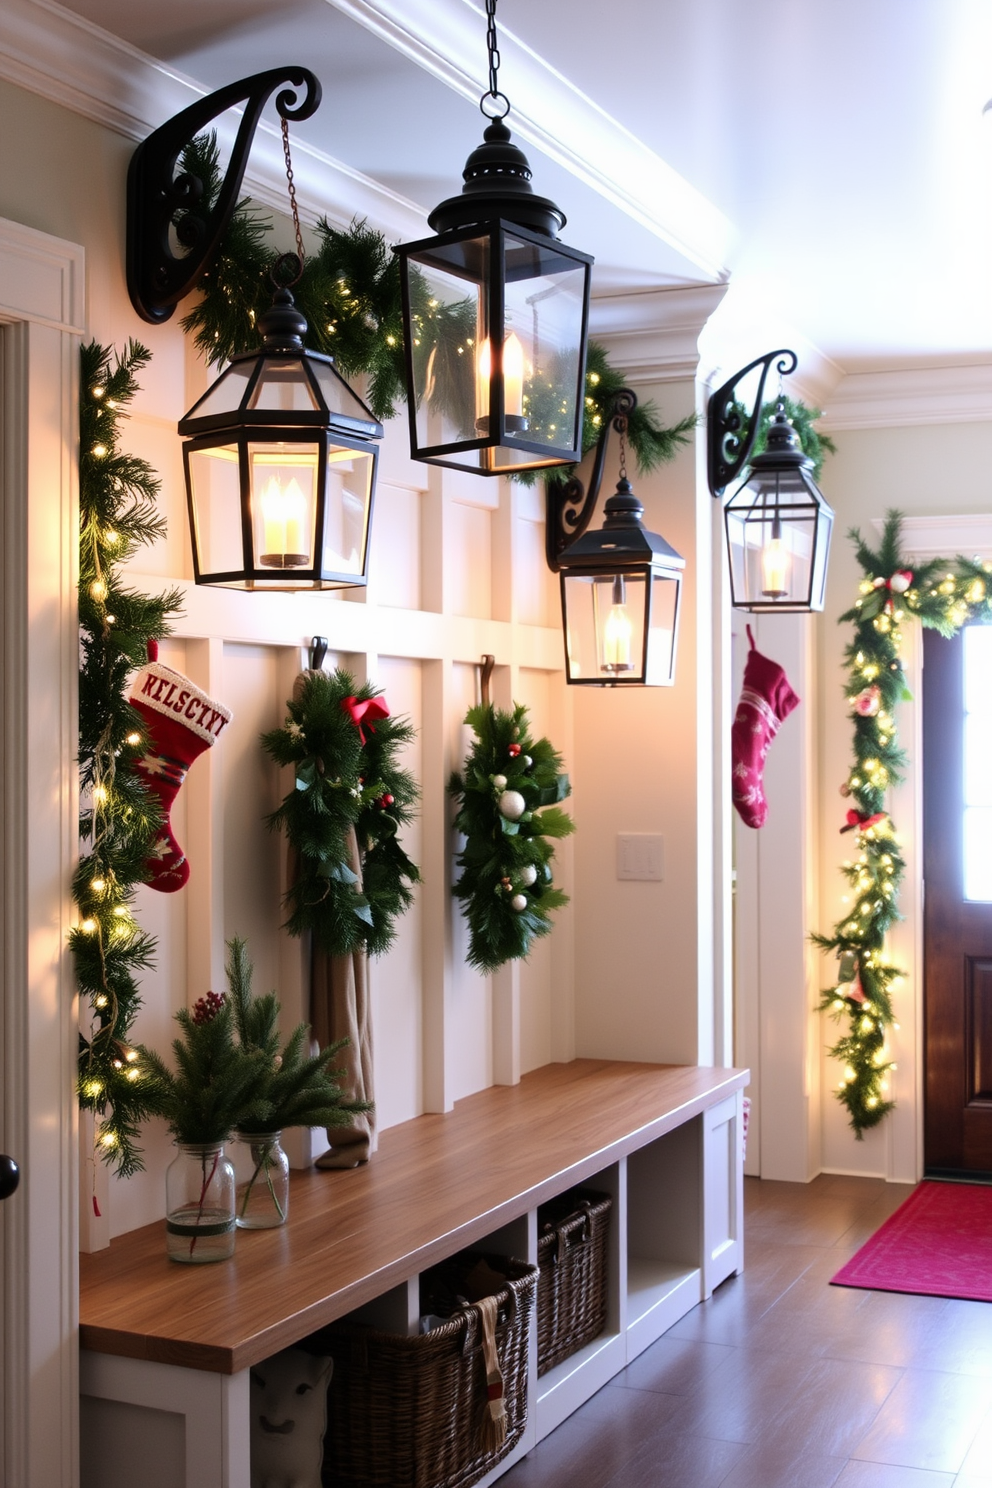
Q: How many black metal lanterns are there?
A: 4